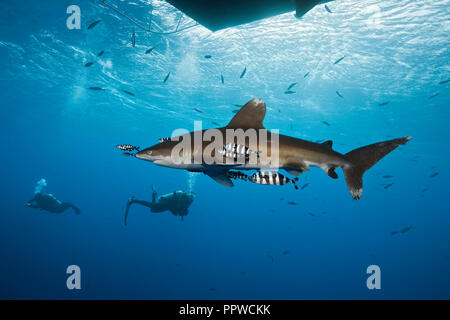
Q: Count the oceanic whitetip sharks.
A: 1